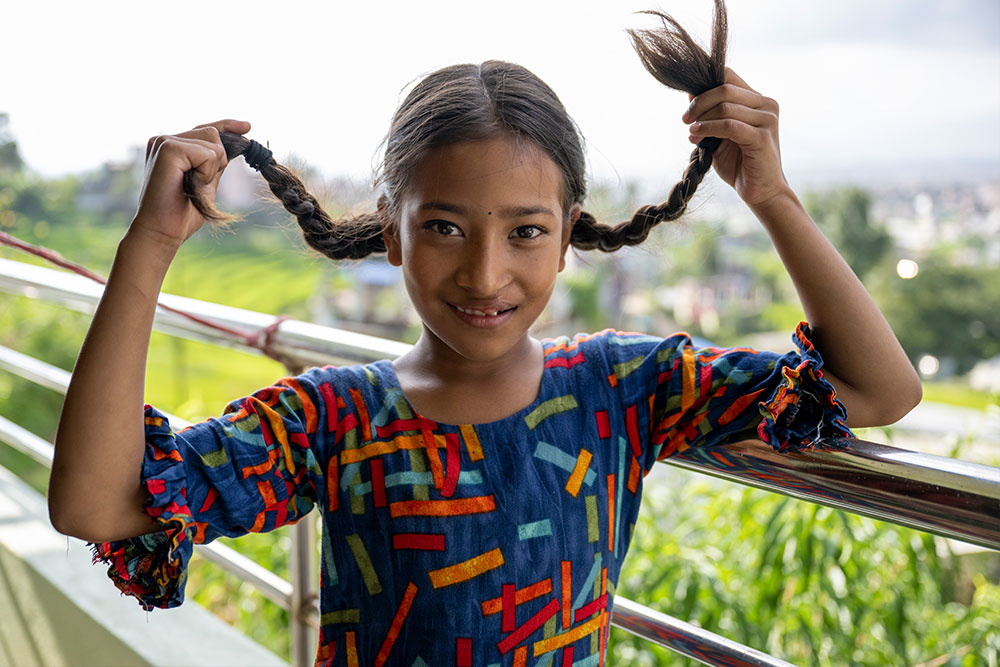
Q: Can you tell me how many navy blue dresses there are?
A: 1